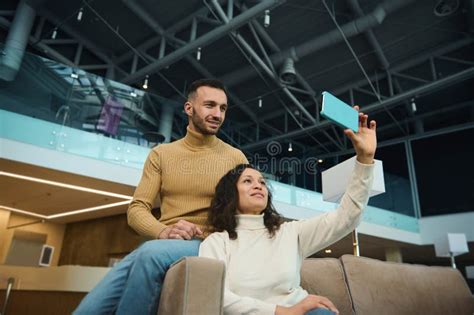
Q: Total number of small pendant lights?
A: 8